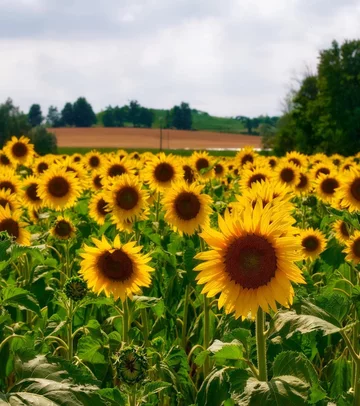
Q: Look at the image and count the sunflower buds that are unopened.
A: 2